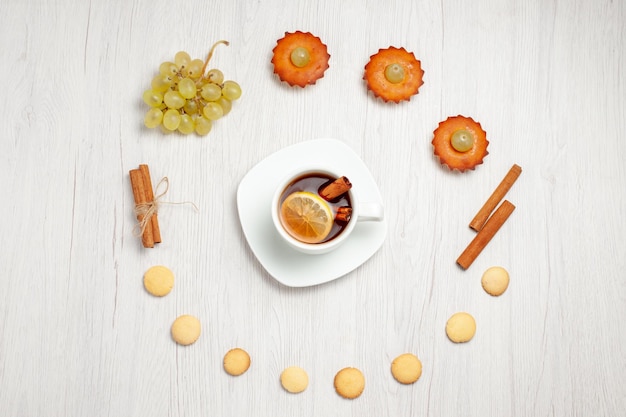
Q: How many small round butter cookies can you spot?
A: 8